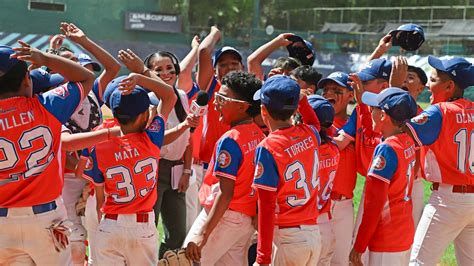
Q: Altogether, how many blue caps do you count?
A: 14